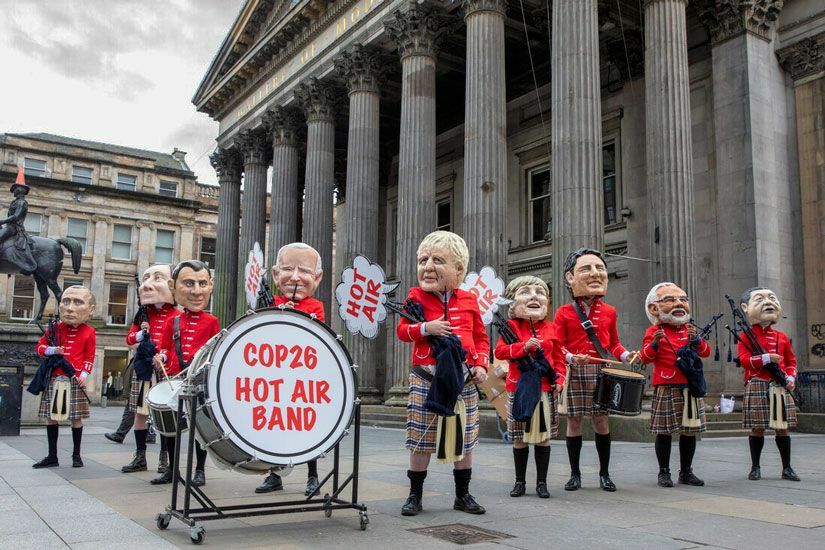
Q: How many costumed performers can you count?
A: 9